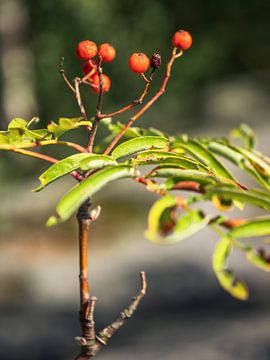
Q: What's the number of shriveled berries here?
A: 1